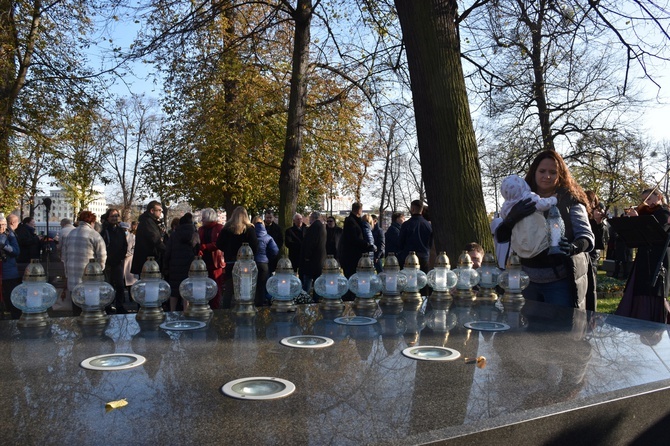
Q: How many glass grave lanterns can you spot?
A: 15